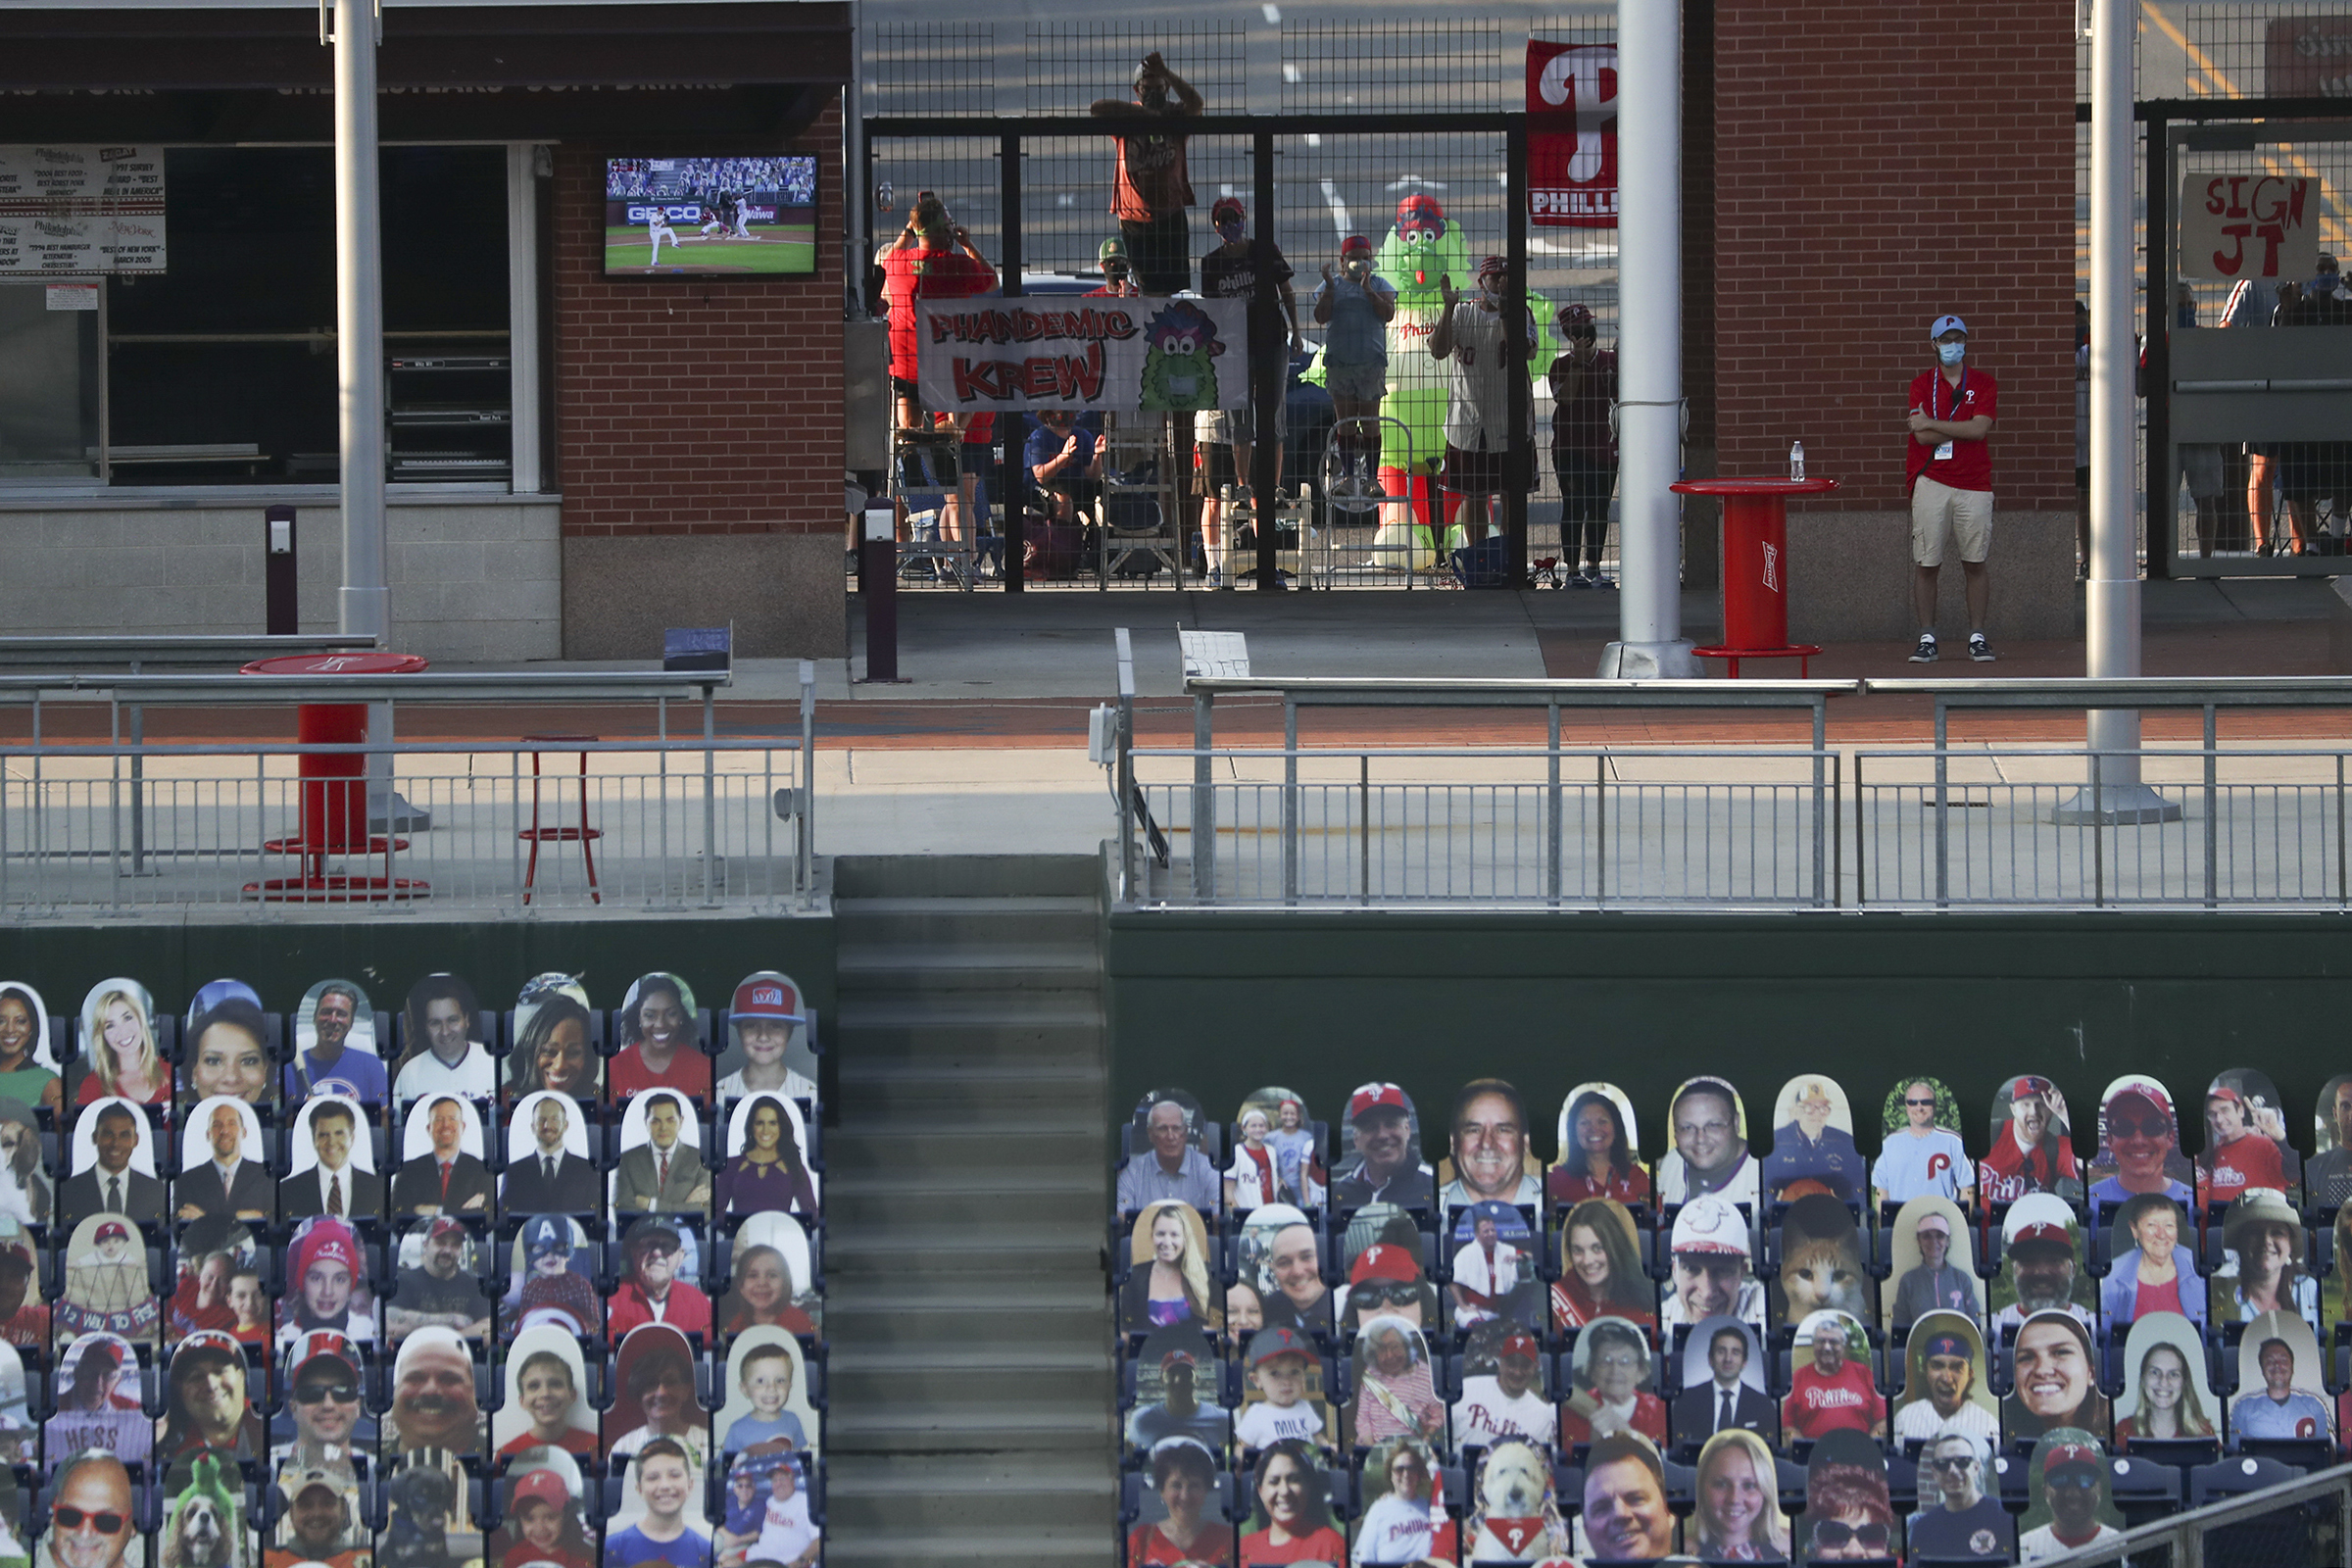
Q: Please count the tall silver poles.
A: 3